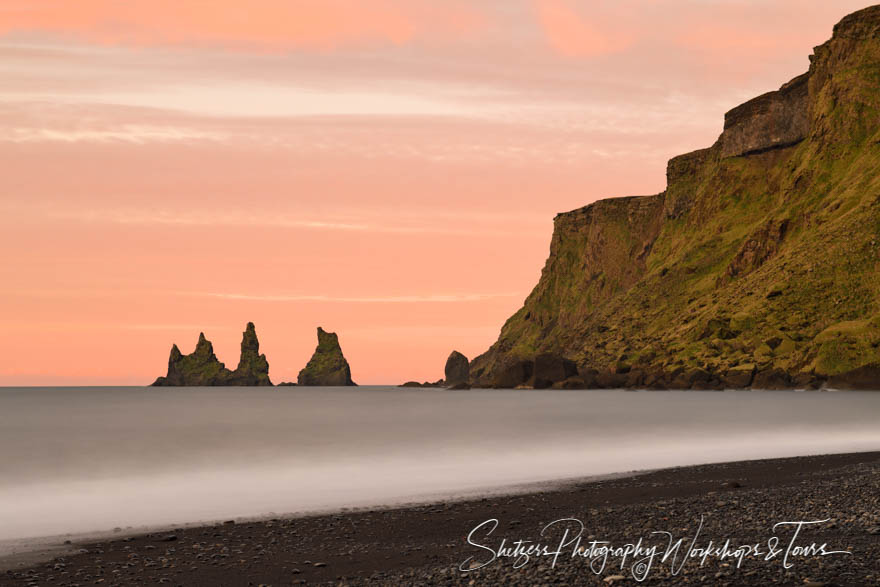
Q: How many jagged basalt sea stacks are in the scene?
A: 3